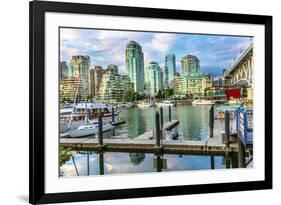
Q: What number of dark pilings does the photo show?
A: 7